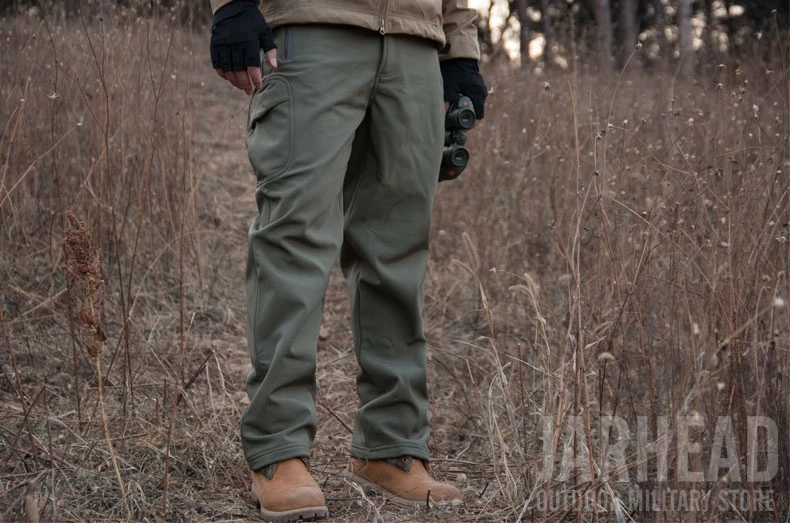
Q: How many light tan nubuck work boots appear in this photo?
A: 2